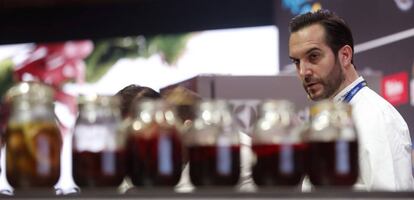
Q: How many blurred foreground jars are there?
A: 6